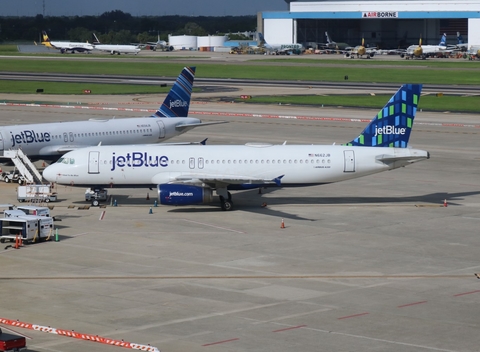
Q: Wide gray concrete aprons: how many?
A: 1